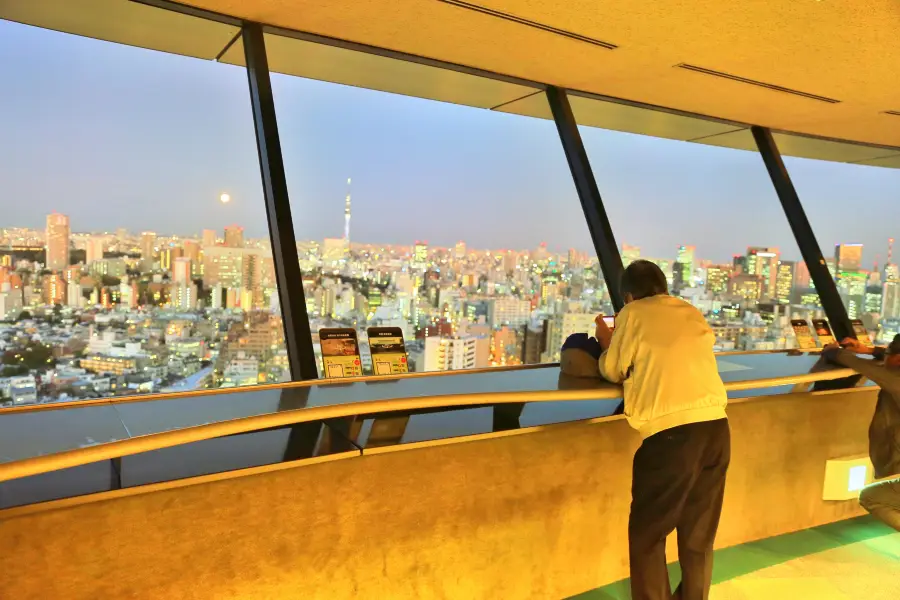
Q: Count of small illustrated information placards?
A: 5